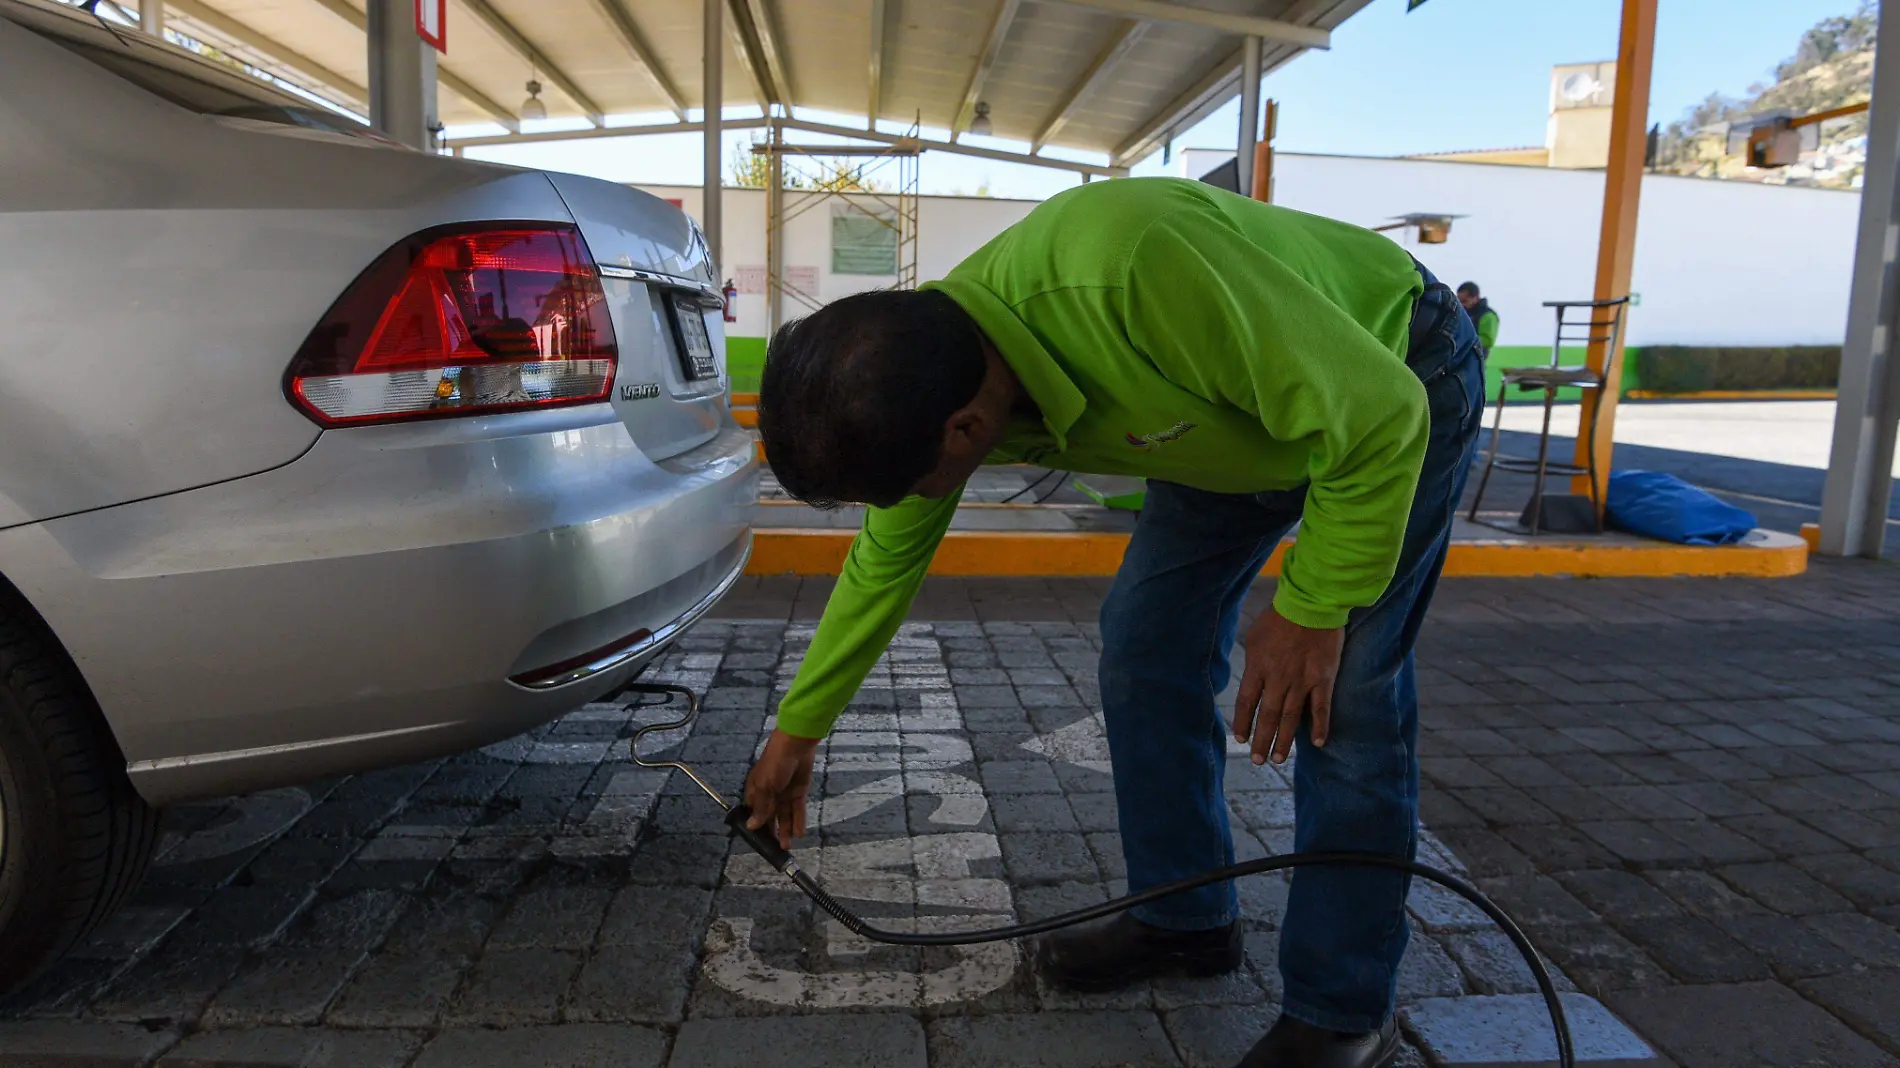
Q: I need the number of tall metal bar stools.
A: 1